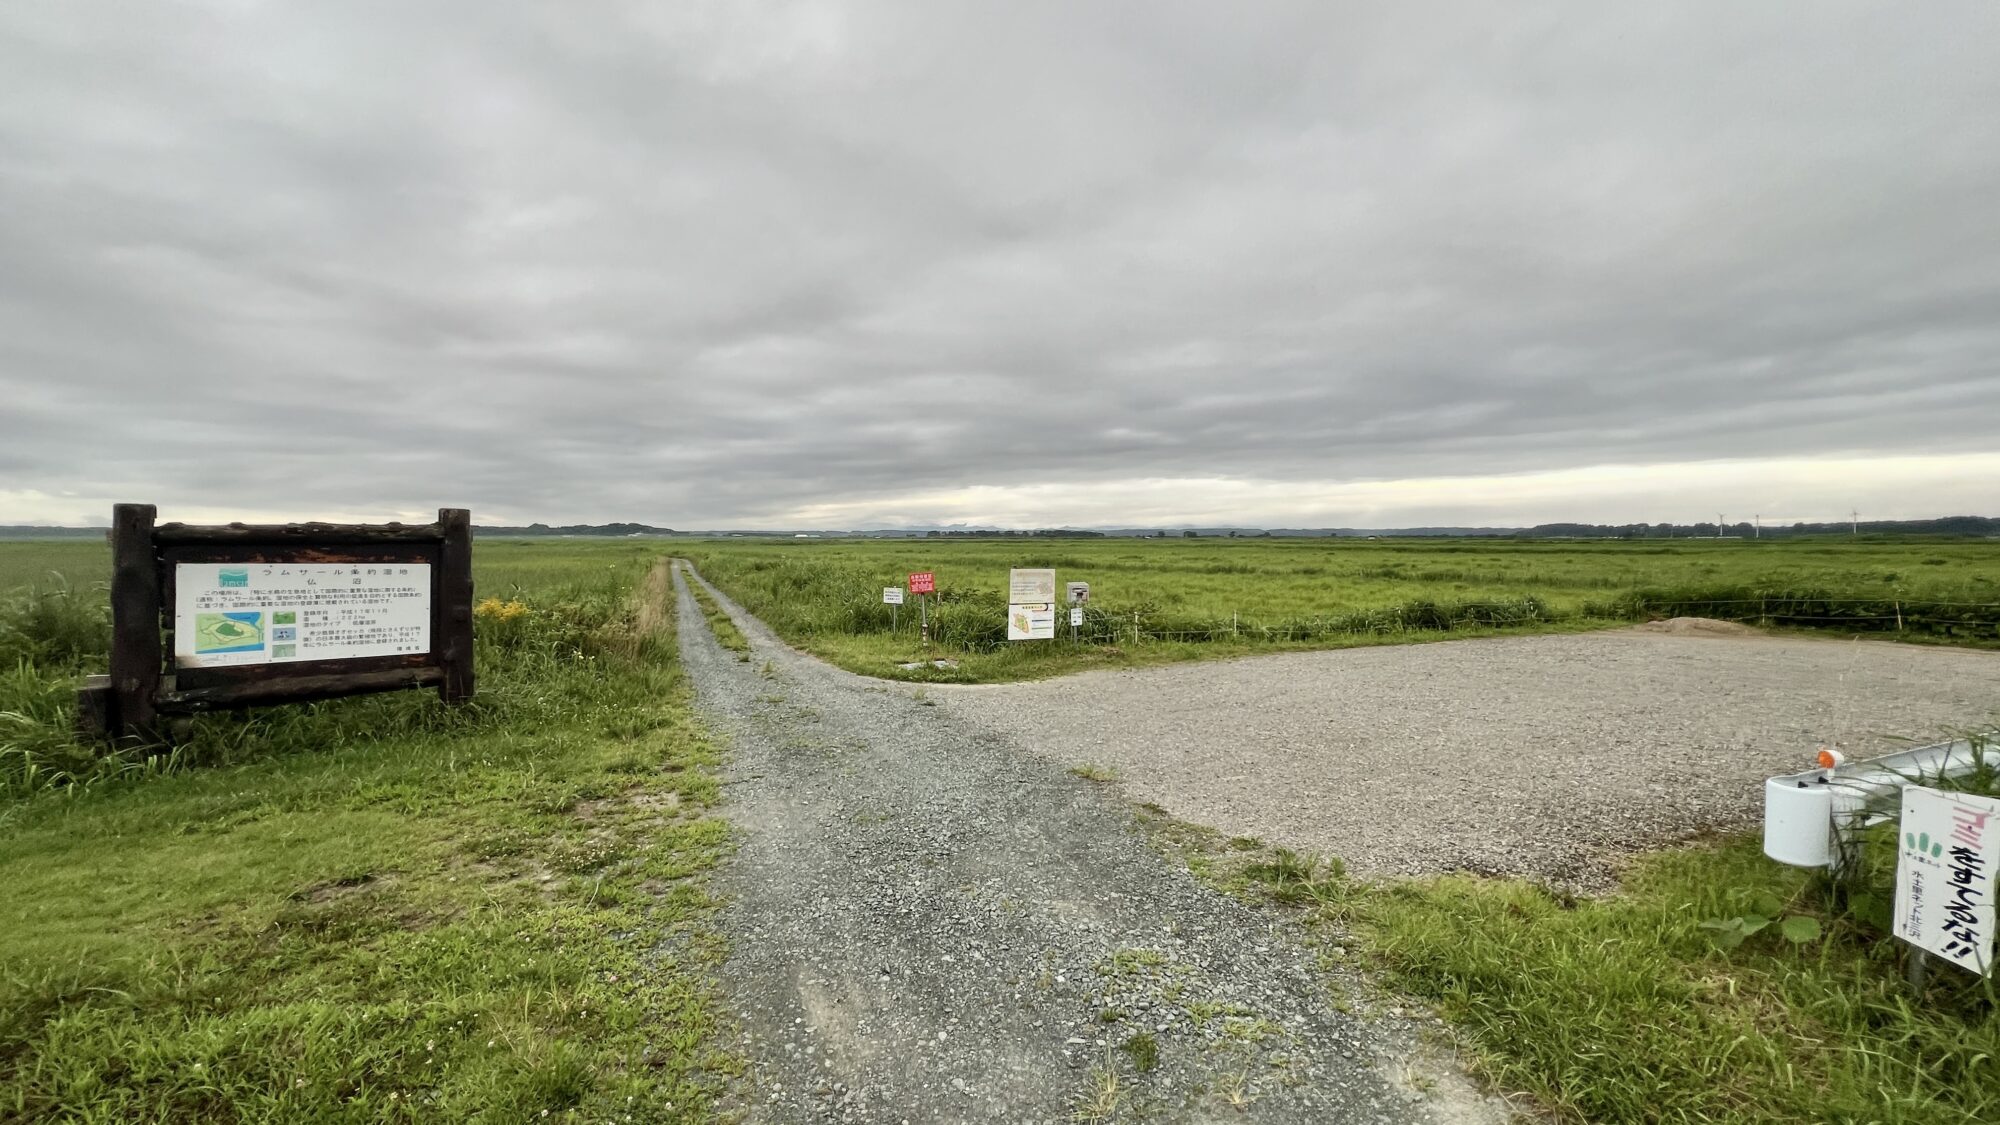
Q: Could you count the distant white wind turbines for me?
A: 3